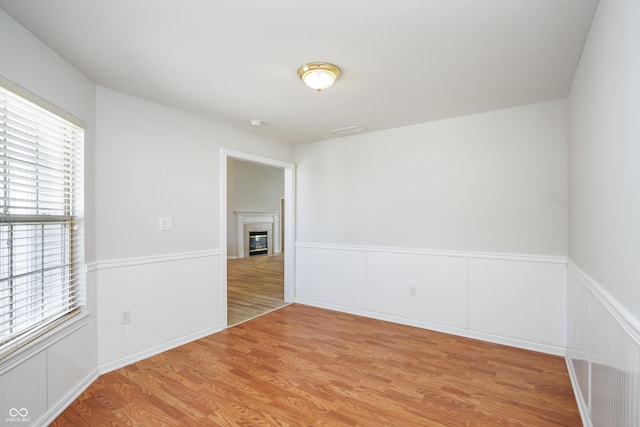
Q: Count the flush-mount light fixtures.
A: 1